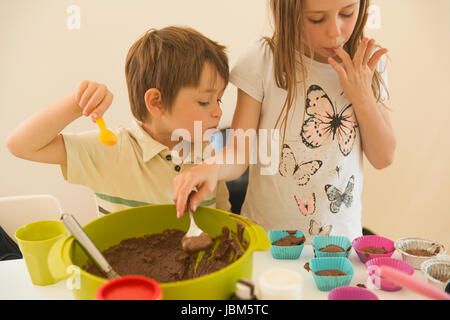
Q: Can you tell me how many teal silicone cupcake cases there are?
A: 3